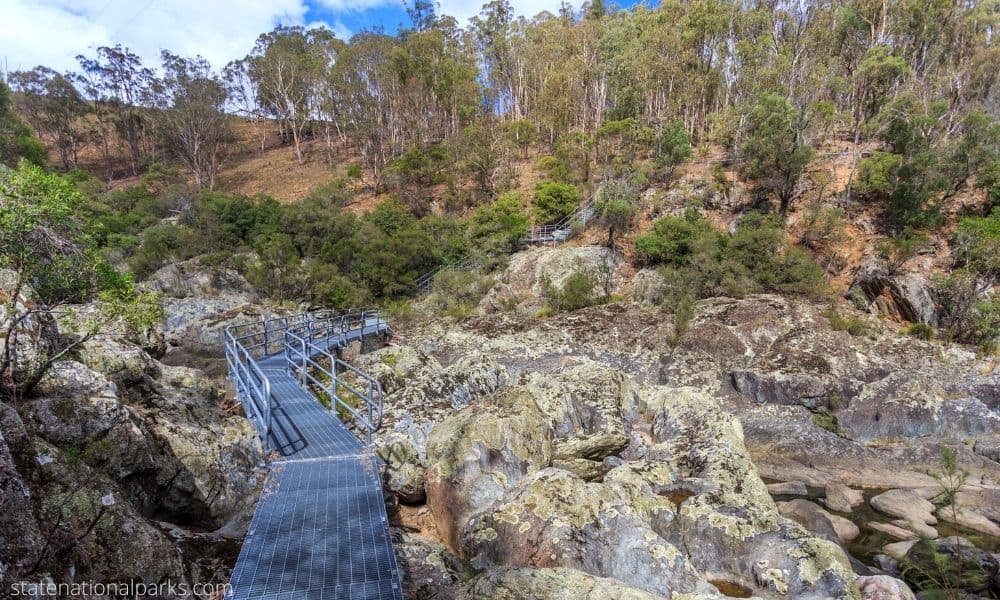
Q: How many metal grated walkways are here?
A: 1